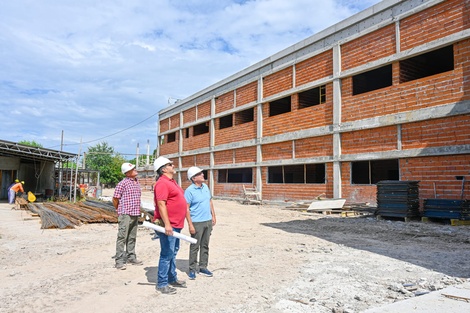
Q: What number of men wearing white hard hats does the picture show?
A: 3